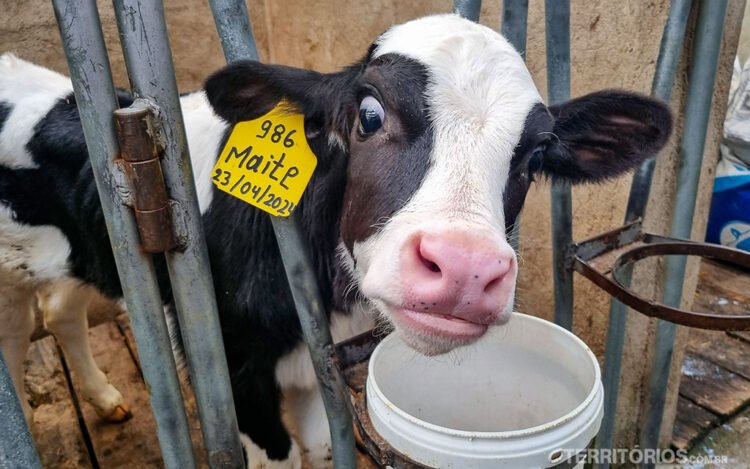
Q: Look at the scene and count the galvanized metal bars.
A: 9